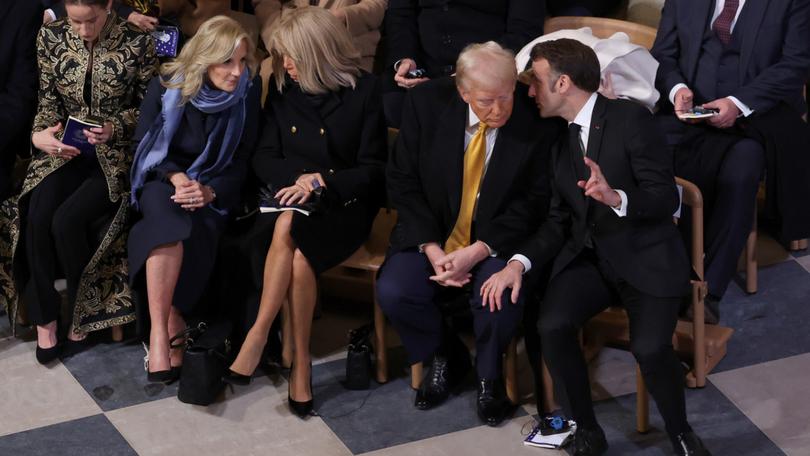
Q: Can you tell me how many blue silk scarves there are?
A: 1